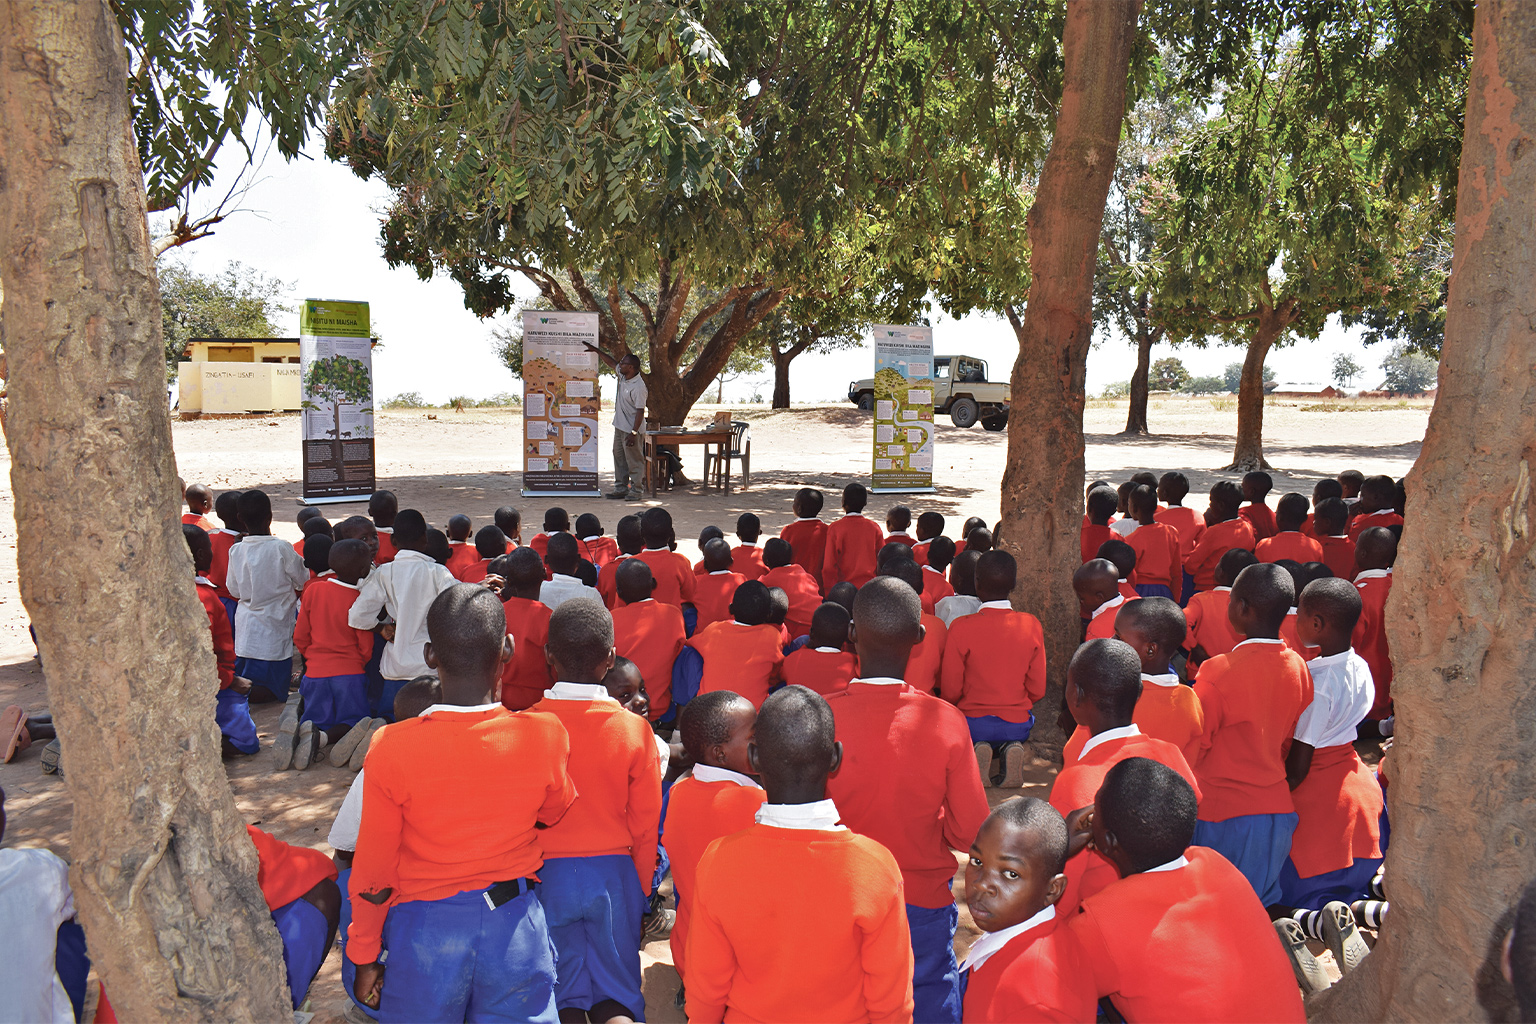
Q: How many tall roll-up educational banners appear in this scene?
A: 3